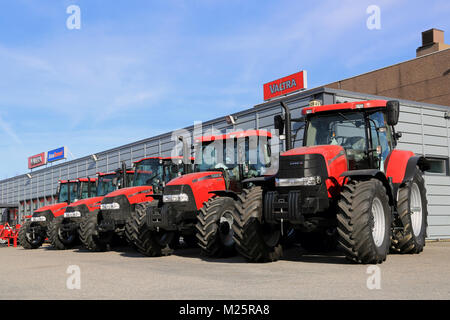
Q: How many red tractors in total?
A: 5